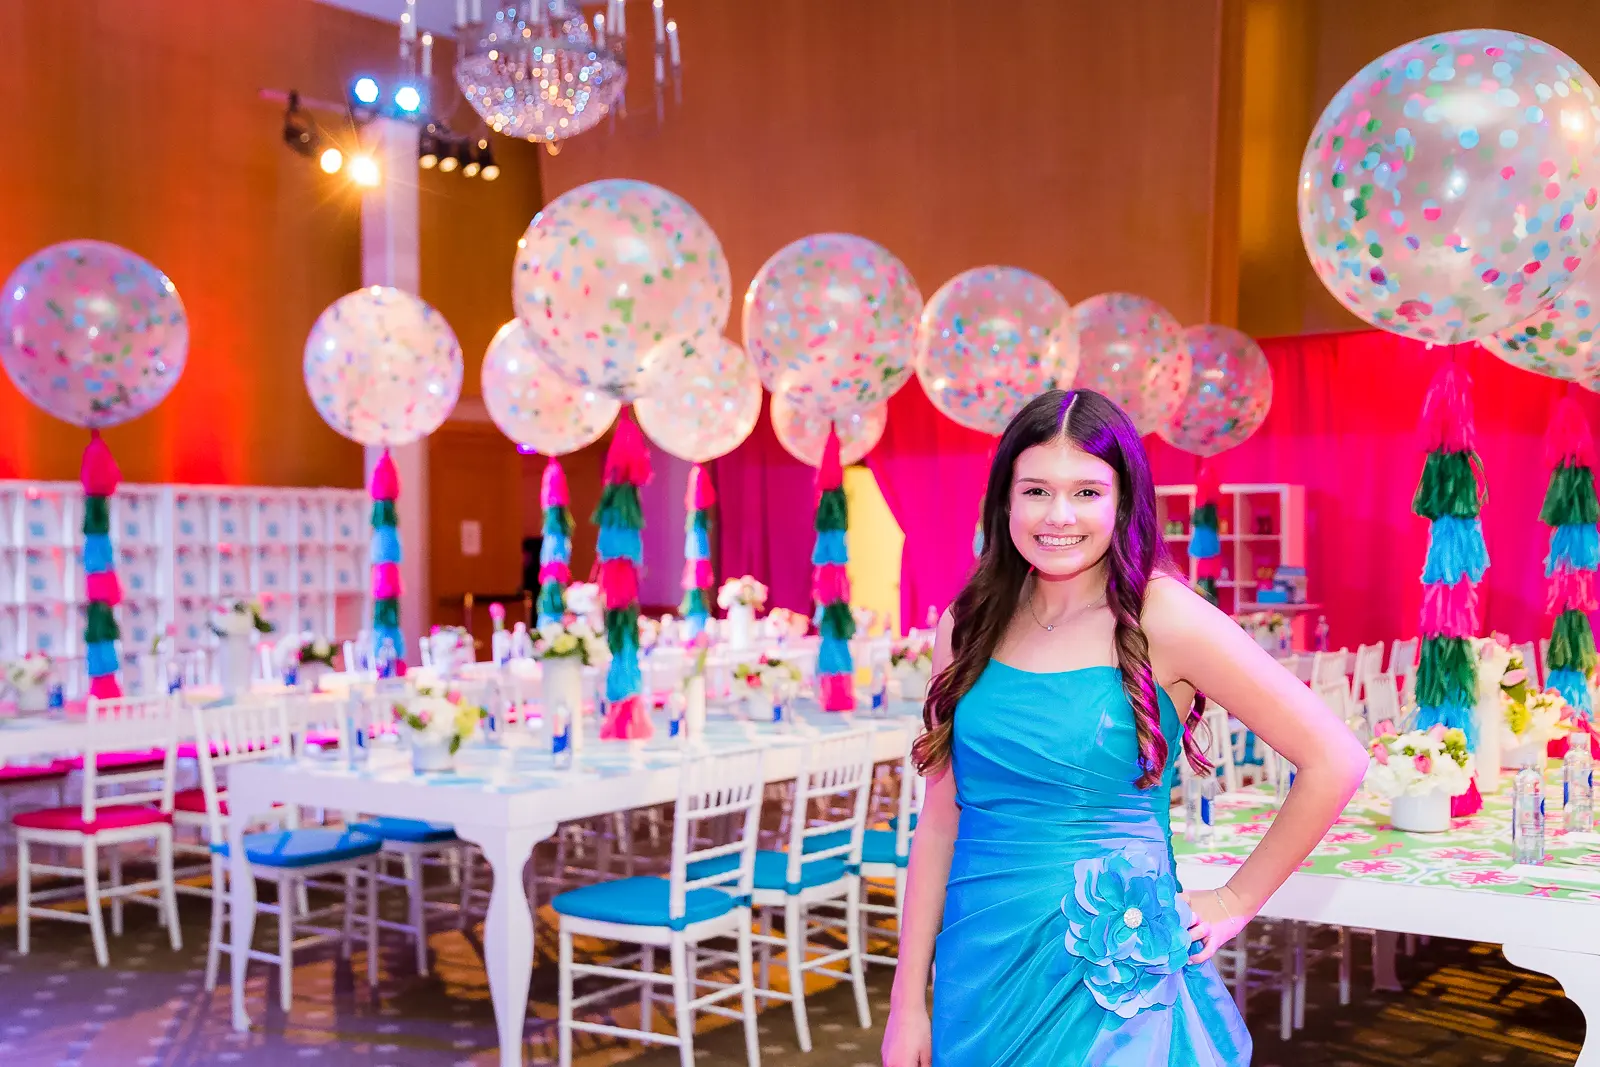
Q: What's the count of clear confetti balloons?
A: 12